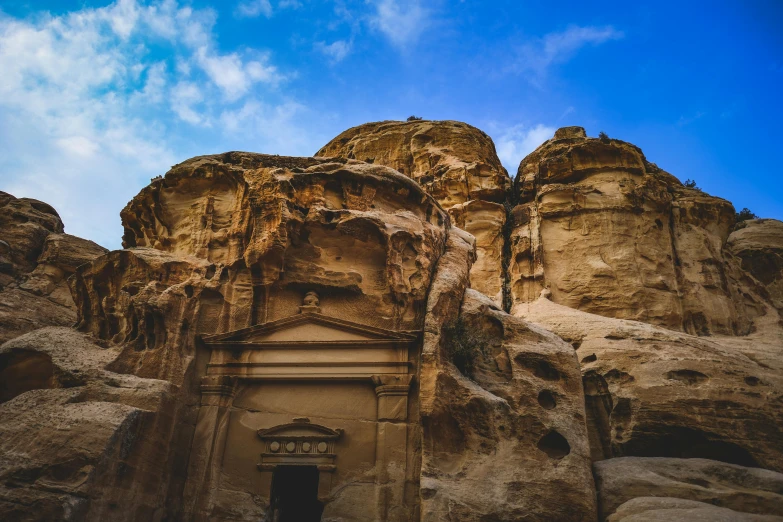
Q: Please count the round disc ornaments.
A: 4